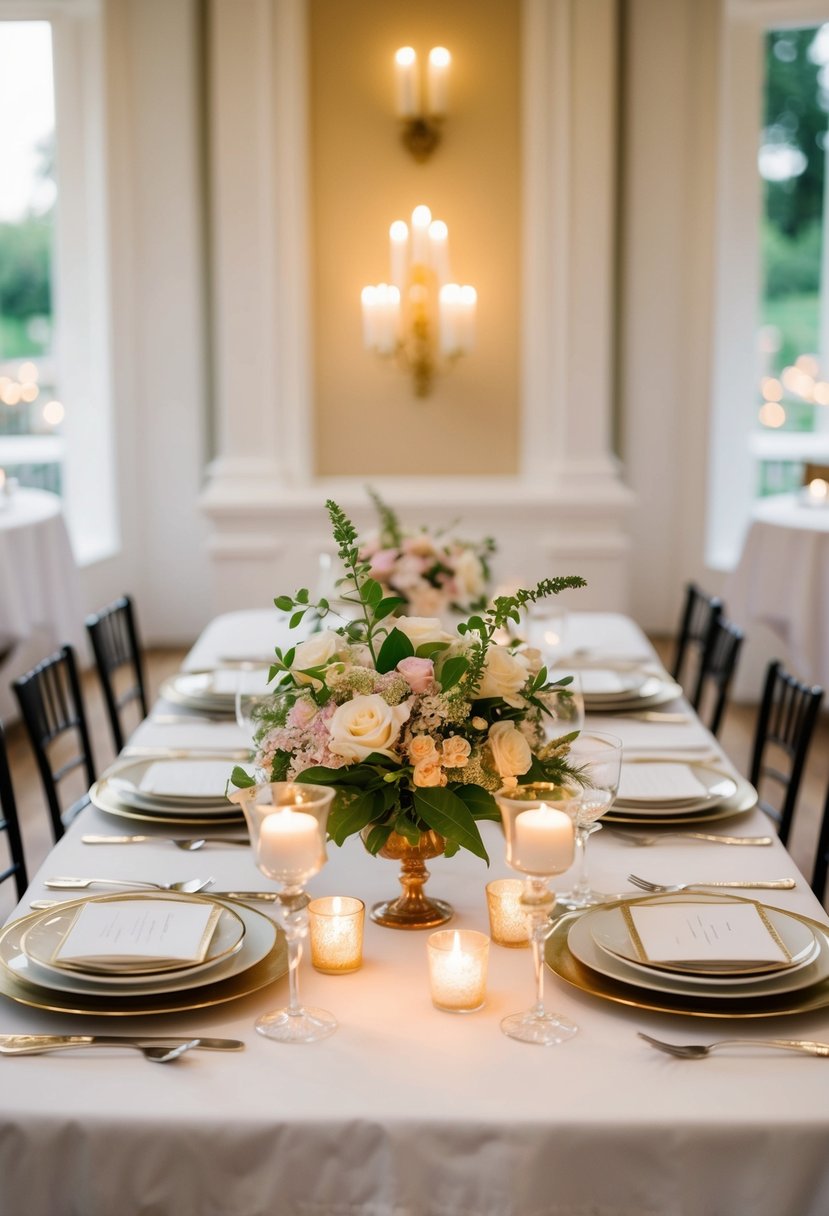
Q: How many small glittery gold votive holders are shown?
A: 3